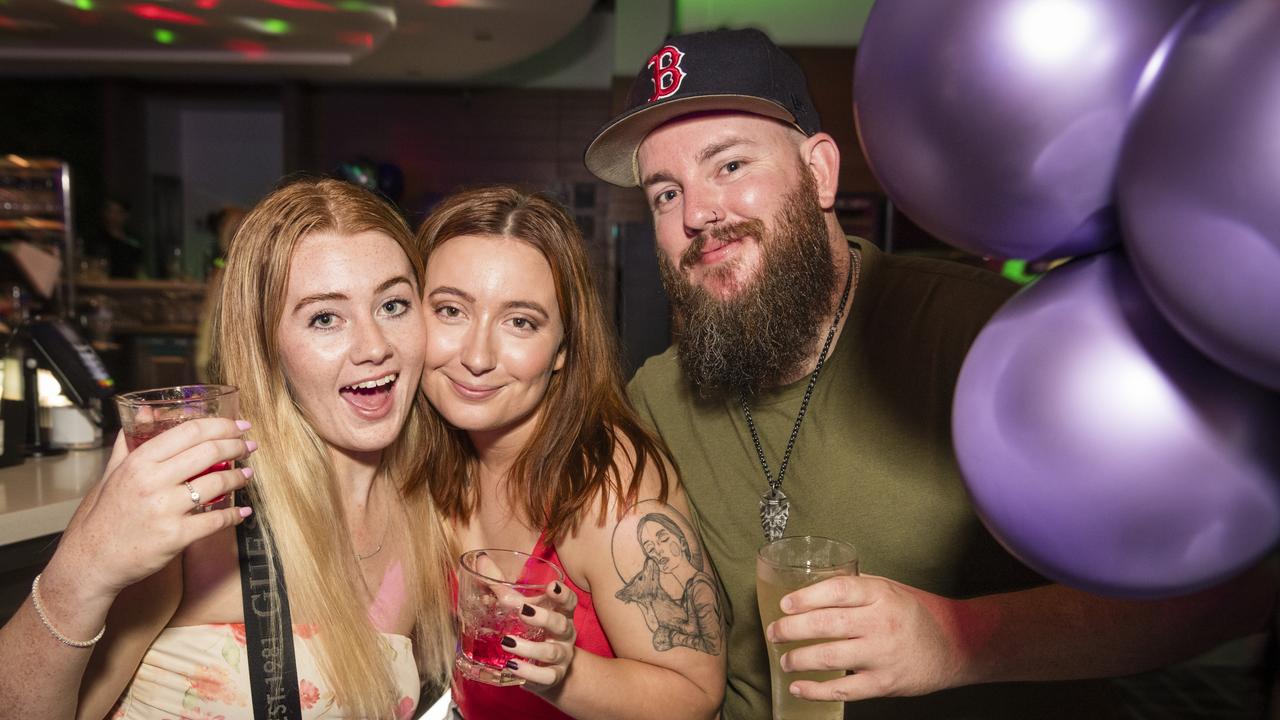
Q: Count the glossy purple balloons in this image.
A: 3